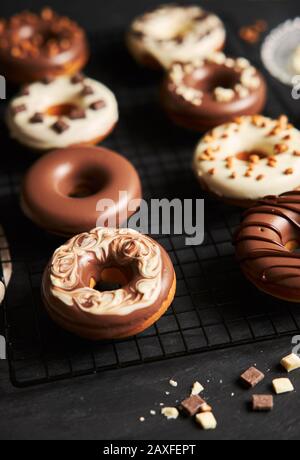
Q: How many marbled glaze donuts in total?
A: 1